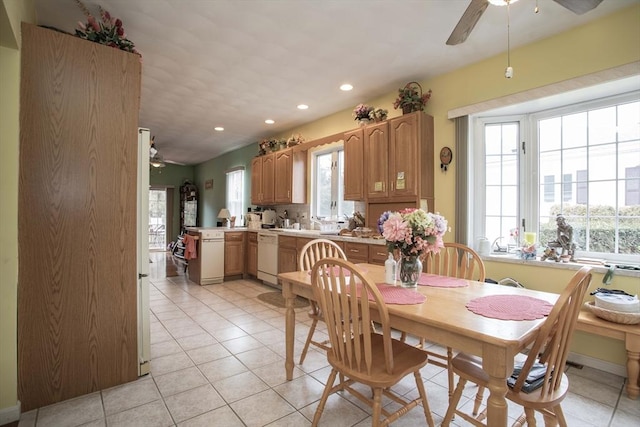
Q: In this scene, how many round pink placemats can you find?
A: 4